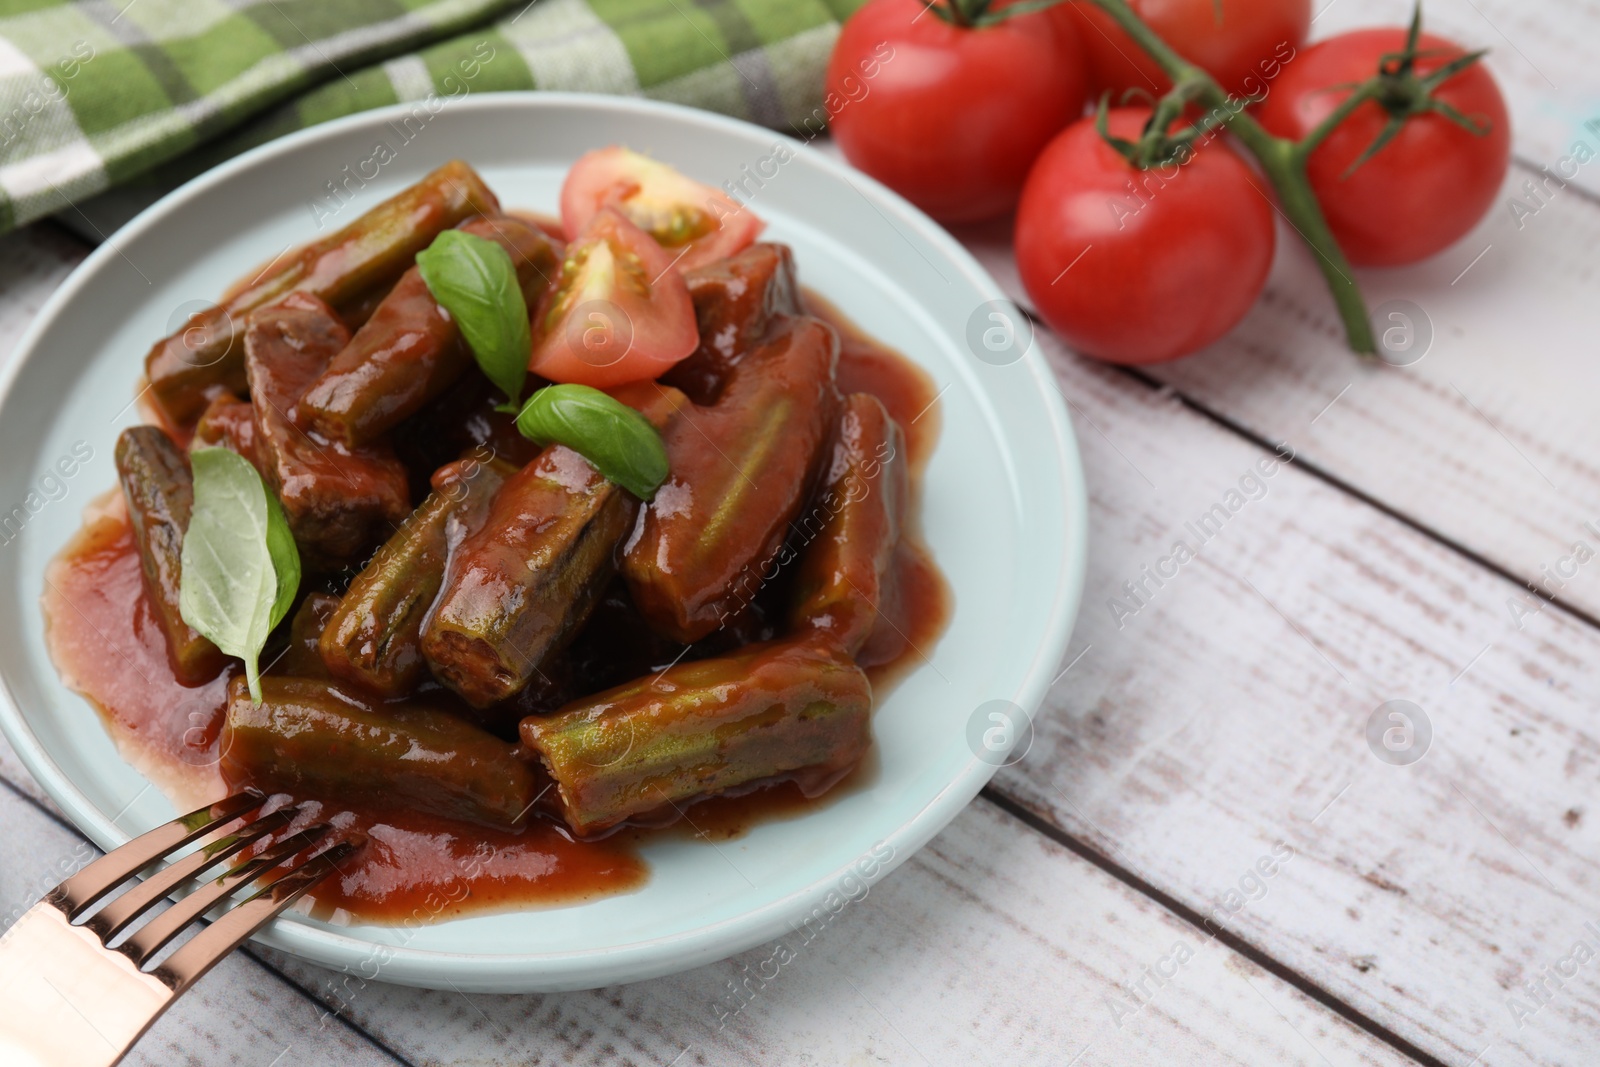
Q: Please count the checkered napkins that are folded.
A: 1